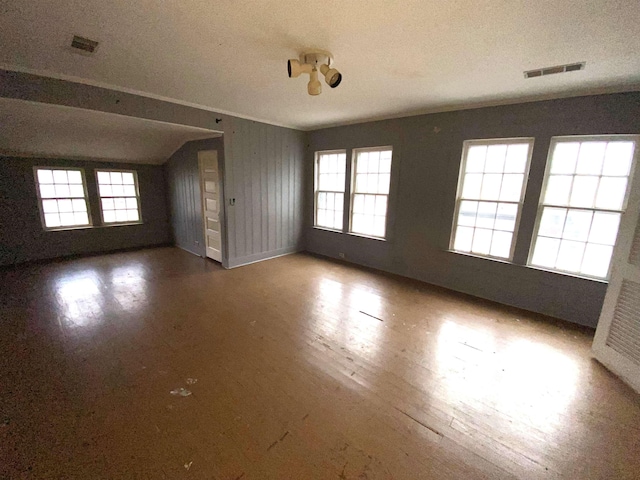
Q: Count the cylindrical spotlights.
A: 3